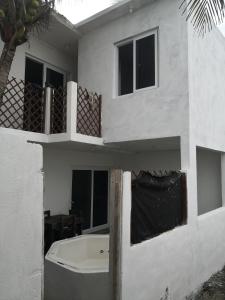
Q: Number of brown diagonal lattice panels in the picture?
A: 3